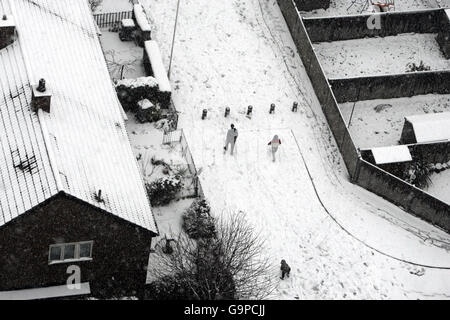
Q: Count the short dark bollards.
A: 5